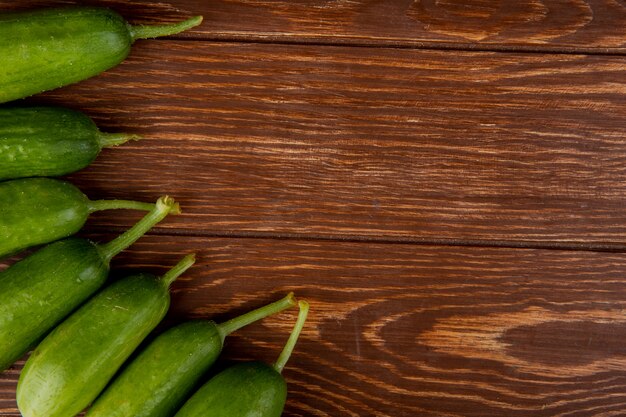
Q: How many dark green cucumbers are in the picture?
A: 7